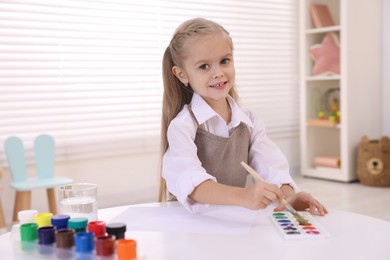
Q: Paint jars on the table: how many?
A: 12